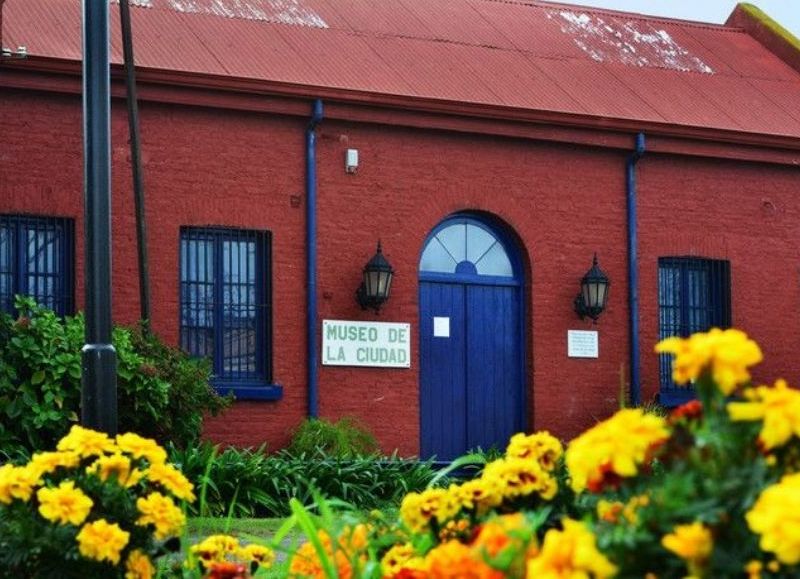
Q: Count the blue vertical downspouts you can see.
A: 2